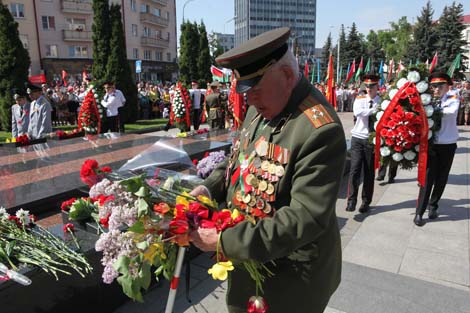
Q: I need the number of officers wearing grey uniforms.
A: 2